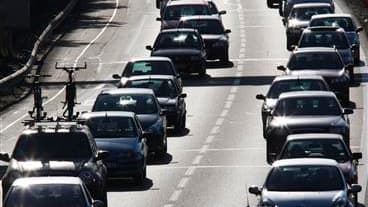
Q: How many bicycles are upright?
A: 2